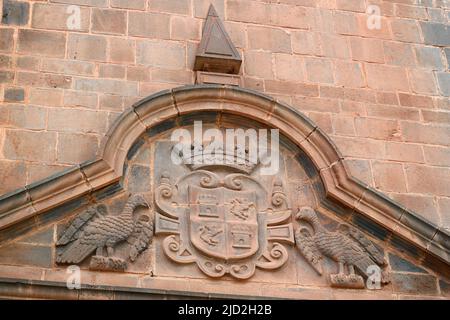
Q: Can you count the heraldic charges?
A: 4